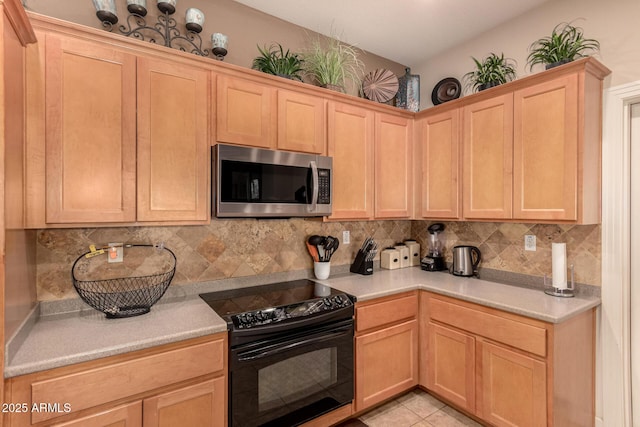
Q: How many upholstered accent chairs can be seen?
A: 0